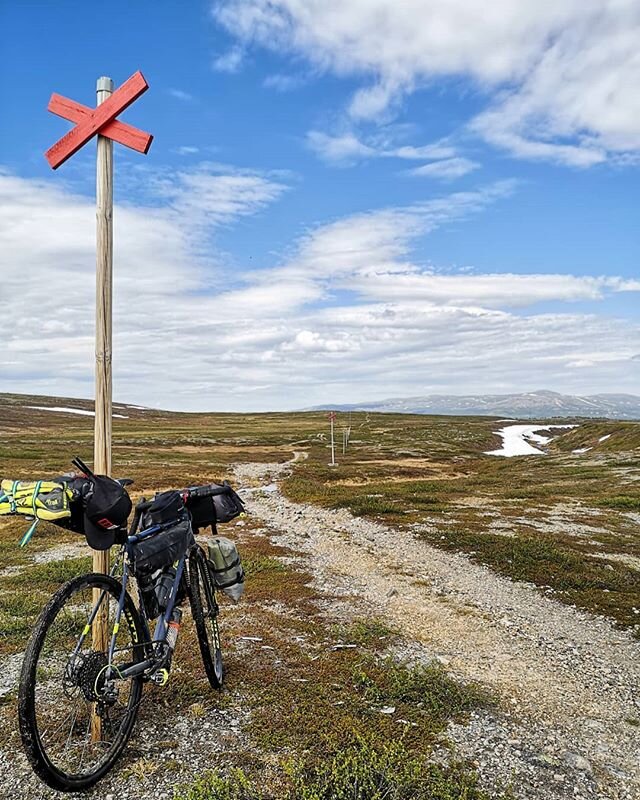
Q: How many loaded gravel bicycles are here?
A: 1